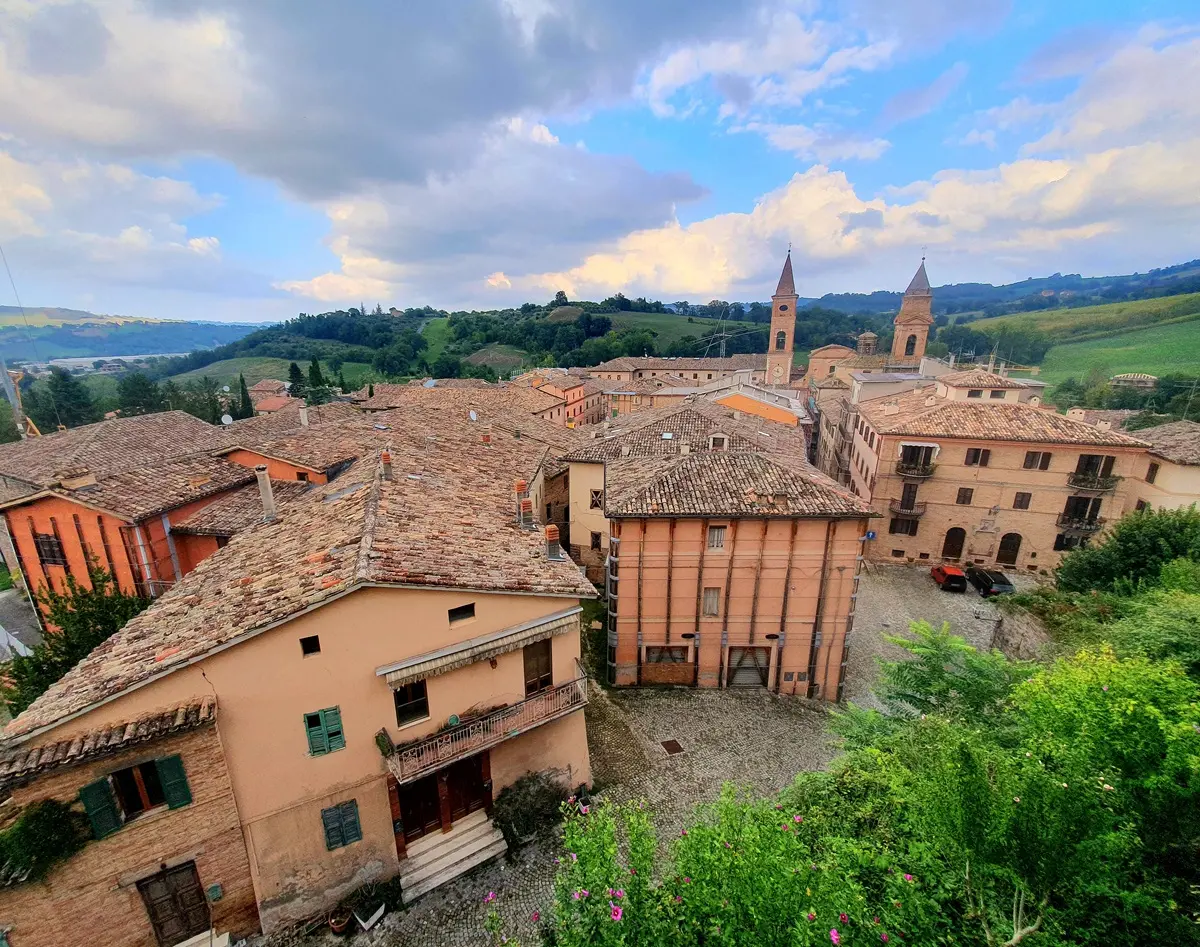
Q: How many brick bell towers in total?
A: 2